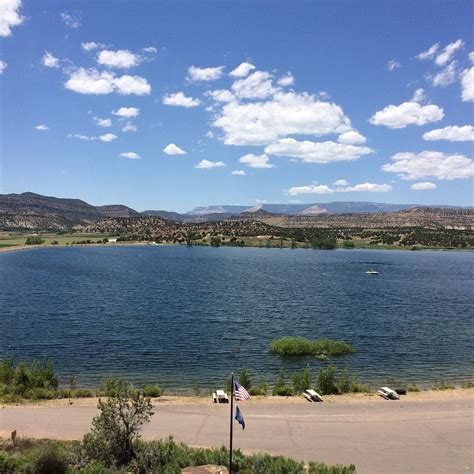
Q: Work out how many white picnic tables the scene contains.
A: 3